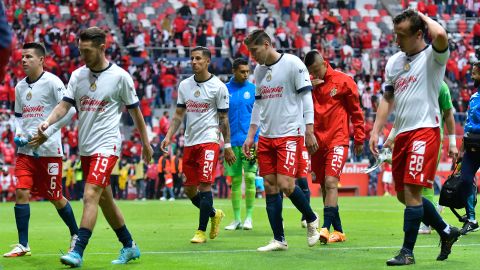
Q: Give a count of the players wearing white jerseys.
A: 5